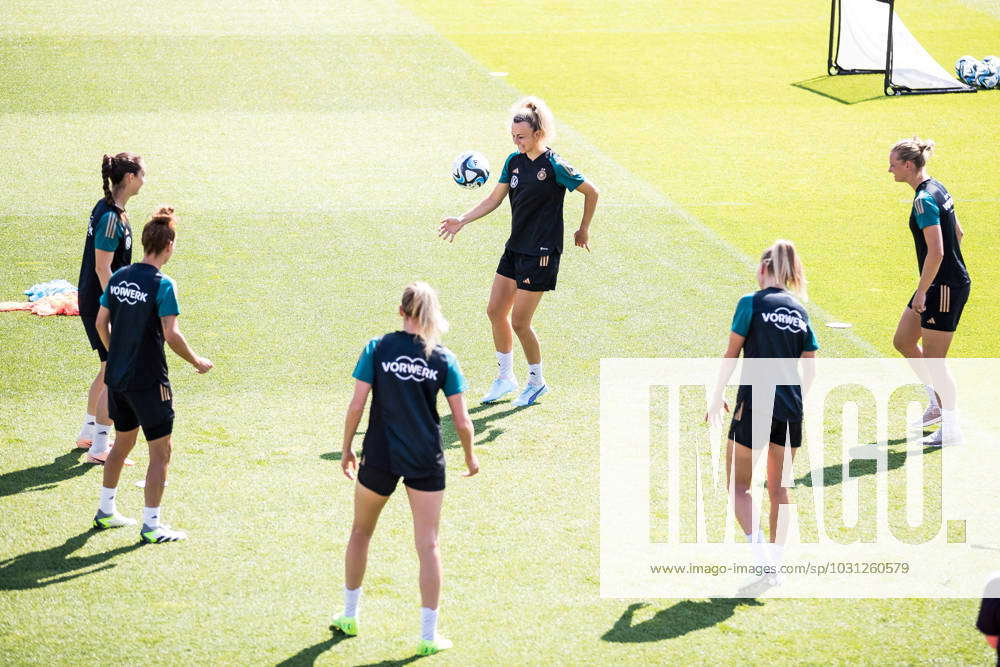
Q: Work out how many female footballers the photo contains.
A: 6